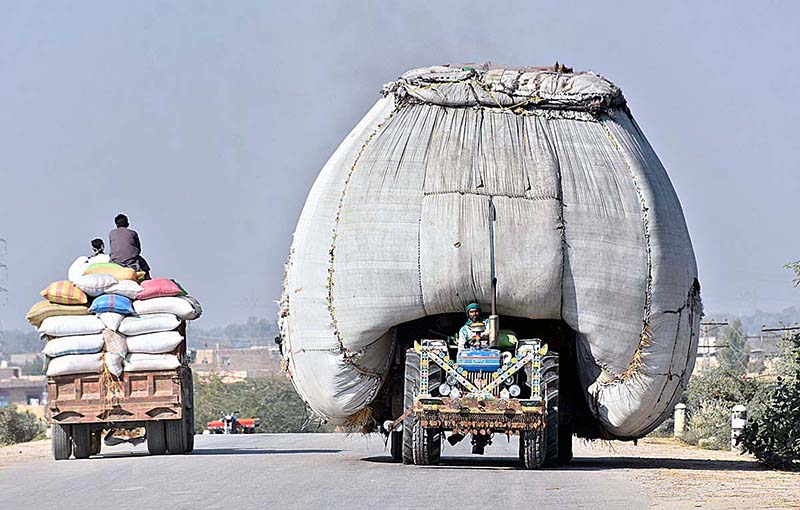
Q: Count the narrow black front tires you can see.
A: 2